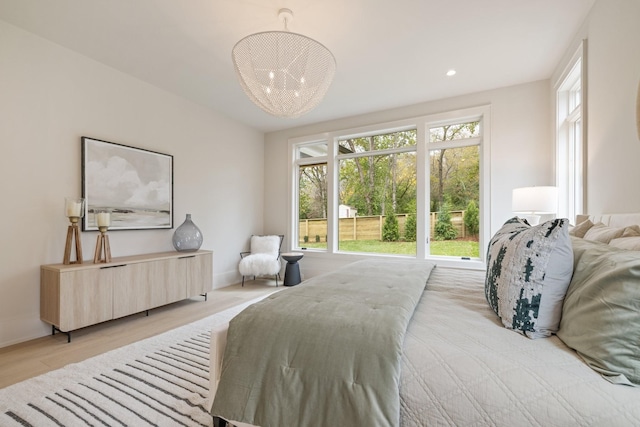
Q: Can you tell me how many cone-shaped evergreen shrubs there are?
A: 4